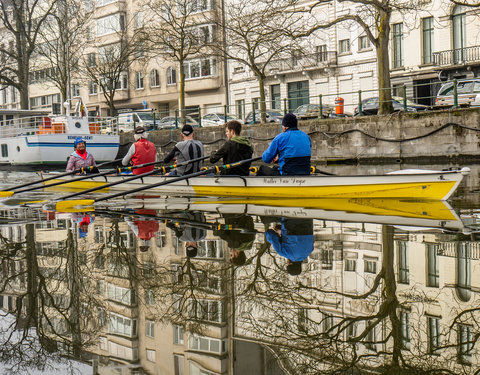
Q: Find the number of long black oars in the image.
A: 4